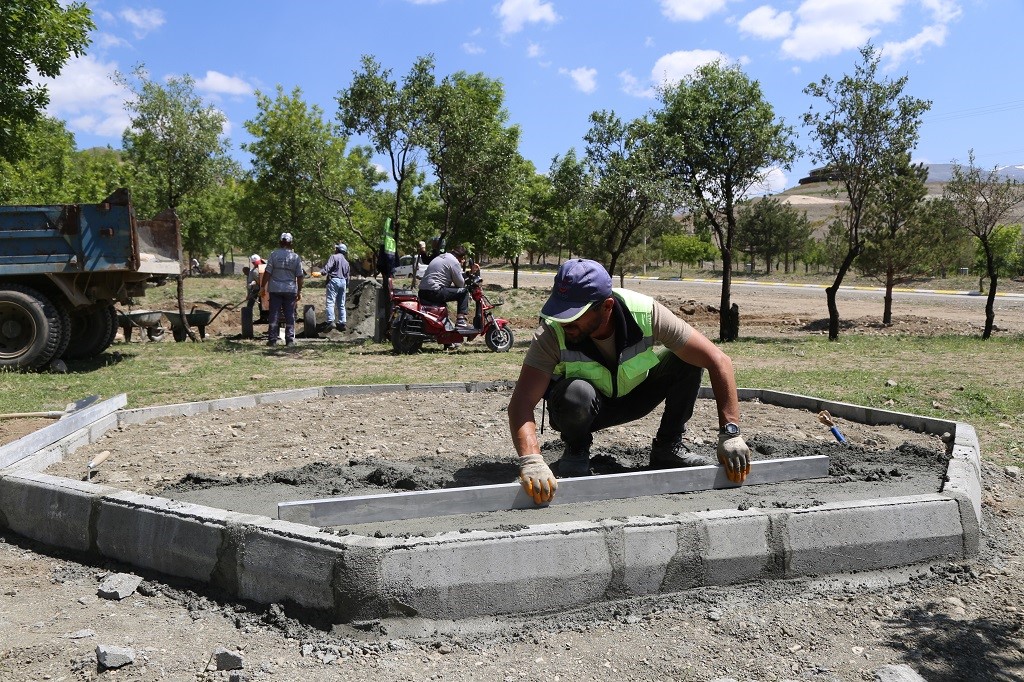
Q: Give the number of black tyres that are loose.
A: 2